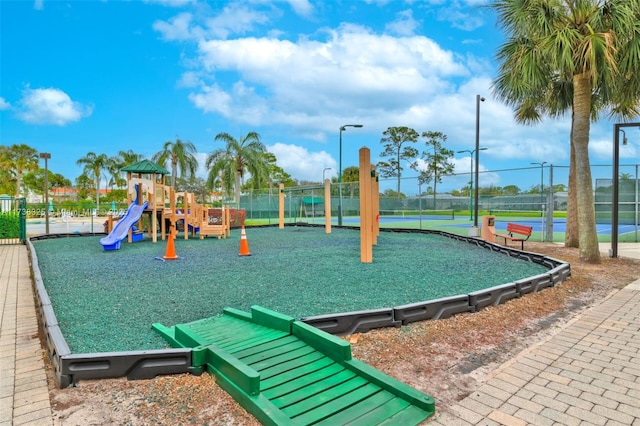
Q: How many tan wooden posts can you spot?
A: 5